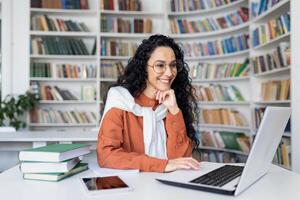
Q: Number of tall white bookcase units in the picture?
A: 4